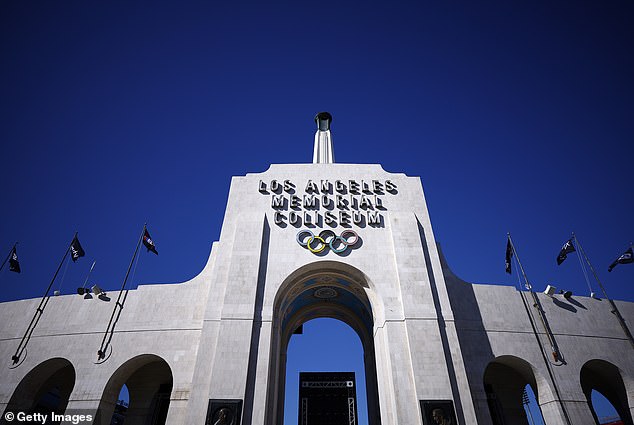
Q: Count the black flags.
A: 6